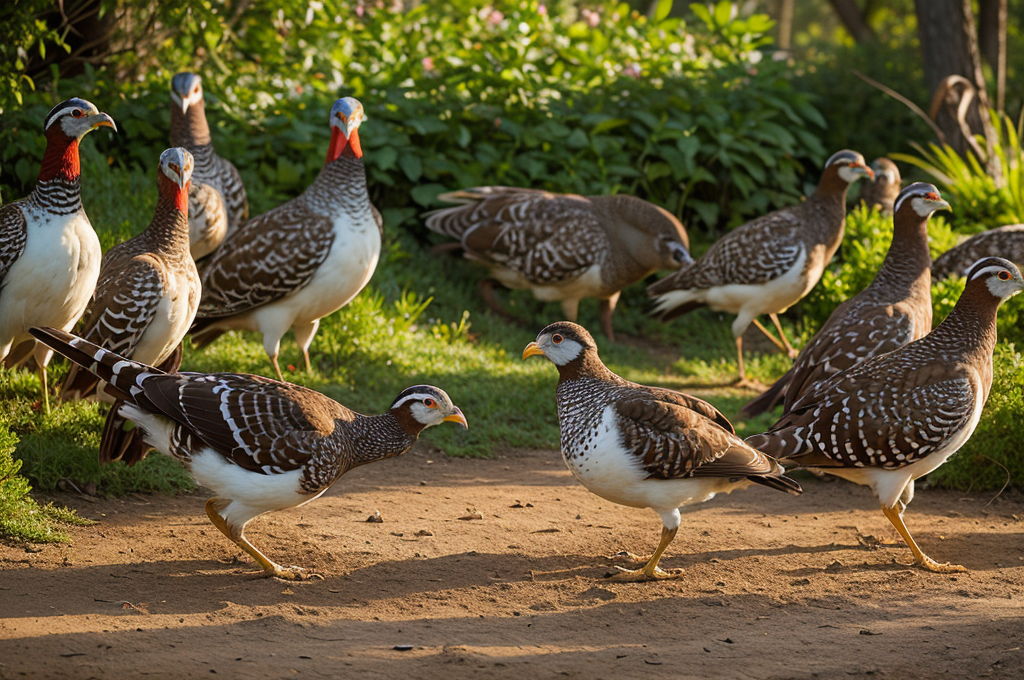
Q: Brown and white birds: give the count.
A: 12